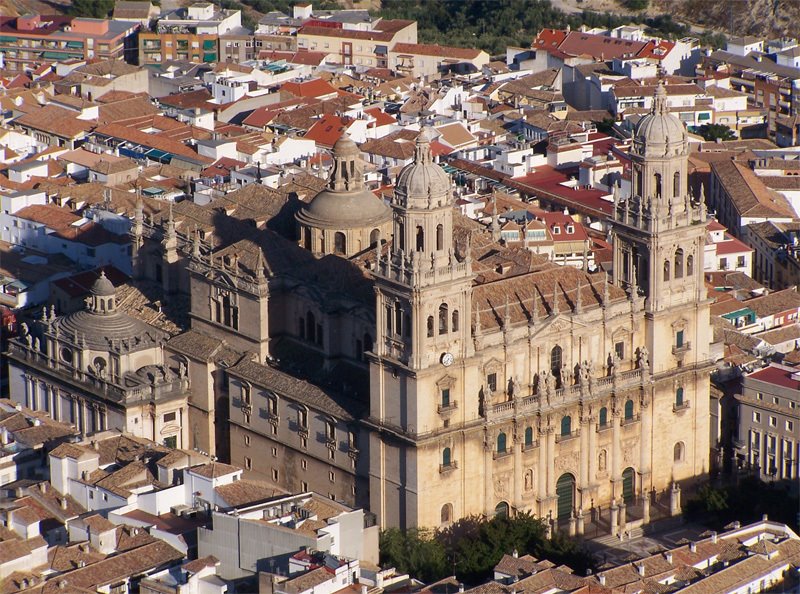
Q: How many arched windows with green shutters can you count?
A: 7